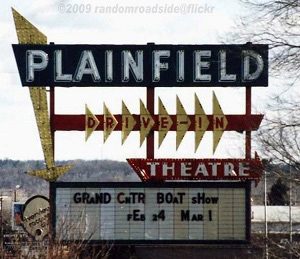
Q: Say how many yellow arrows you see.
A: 9